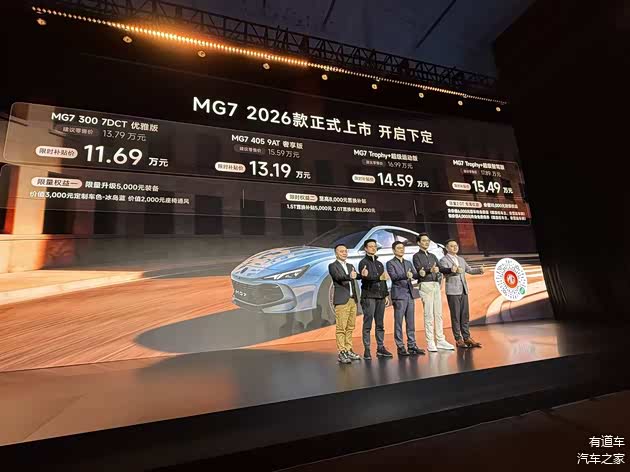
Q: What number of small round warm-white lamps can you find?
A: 9